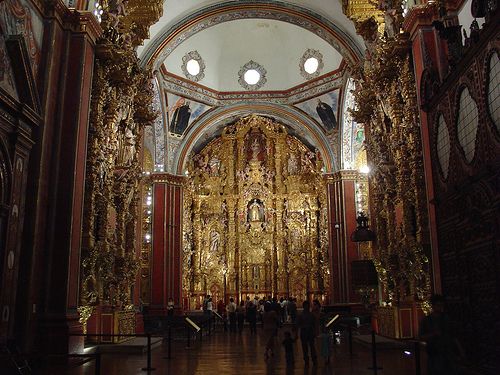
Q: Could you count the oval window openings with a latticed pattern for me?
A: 3